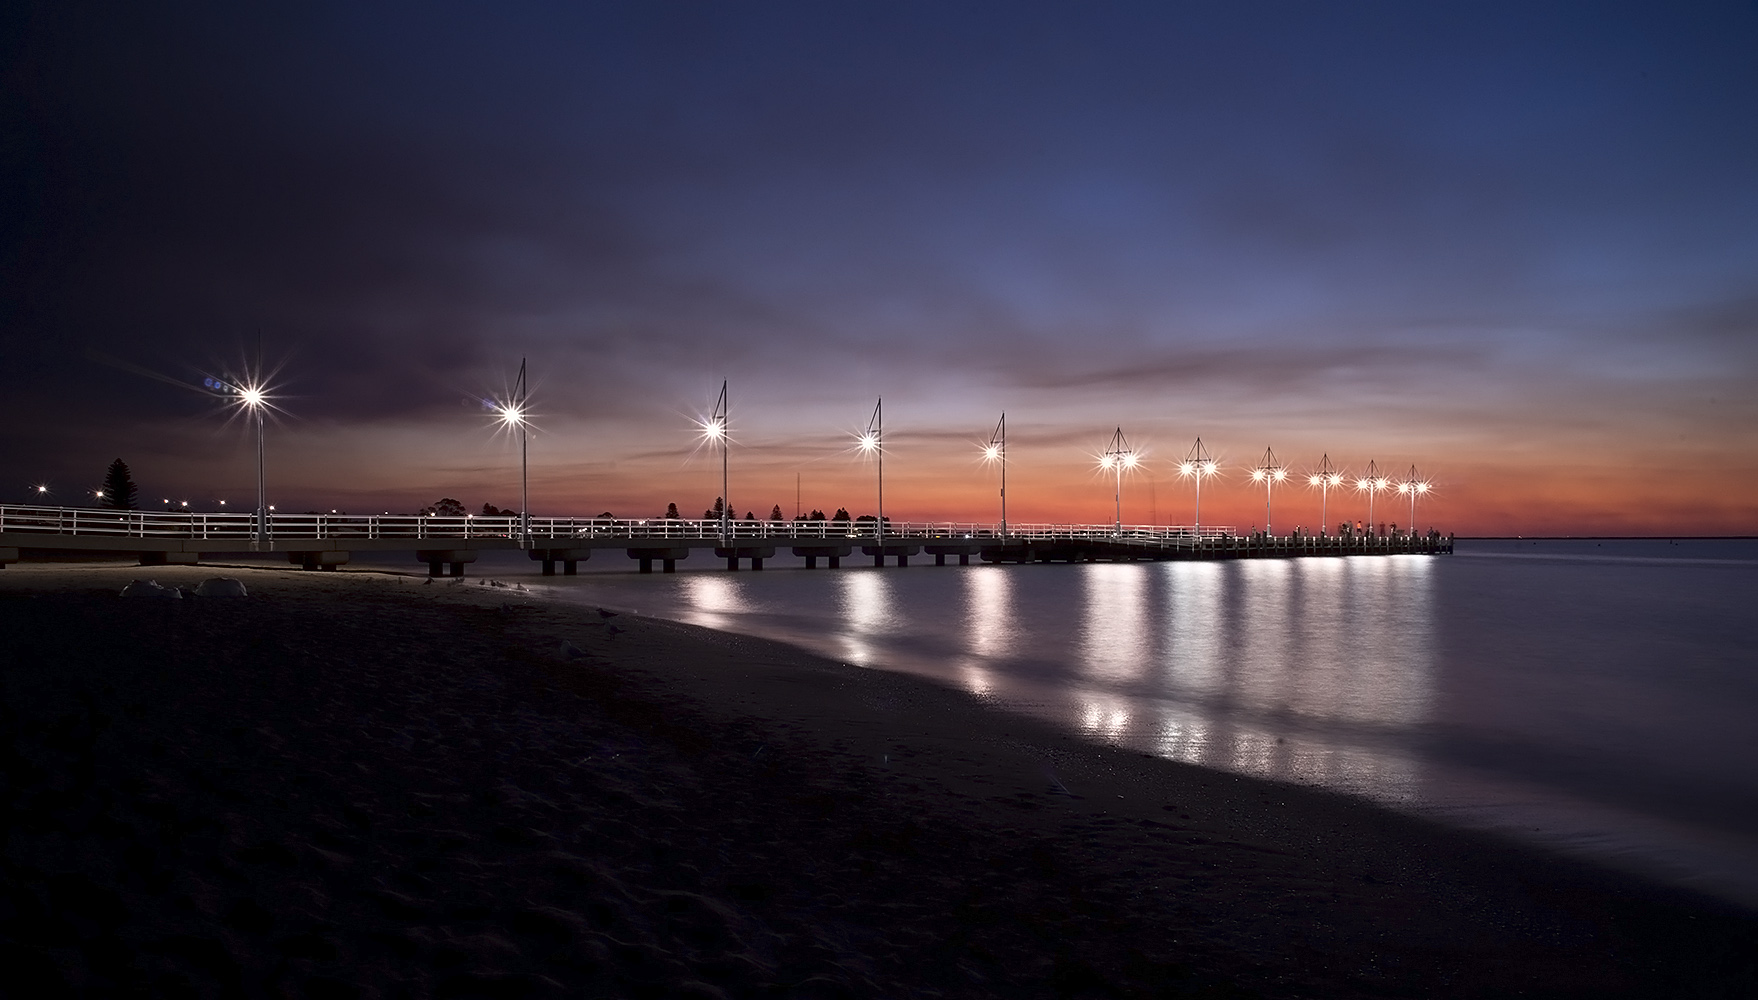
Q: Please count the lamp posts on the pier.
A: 11